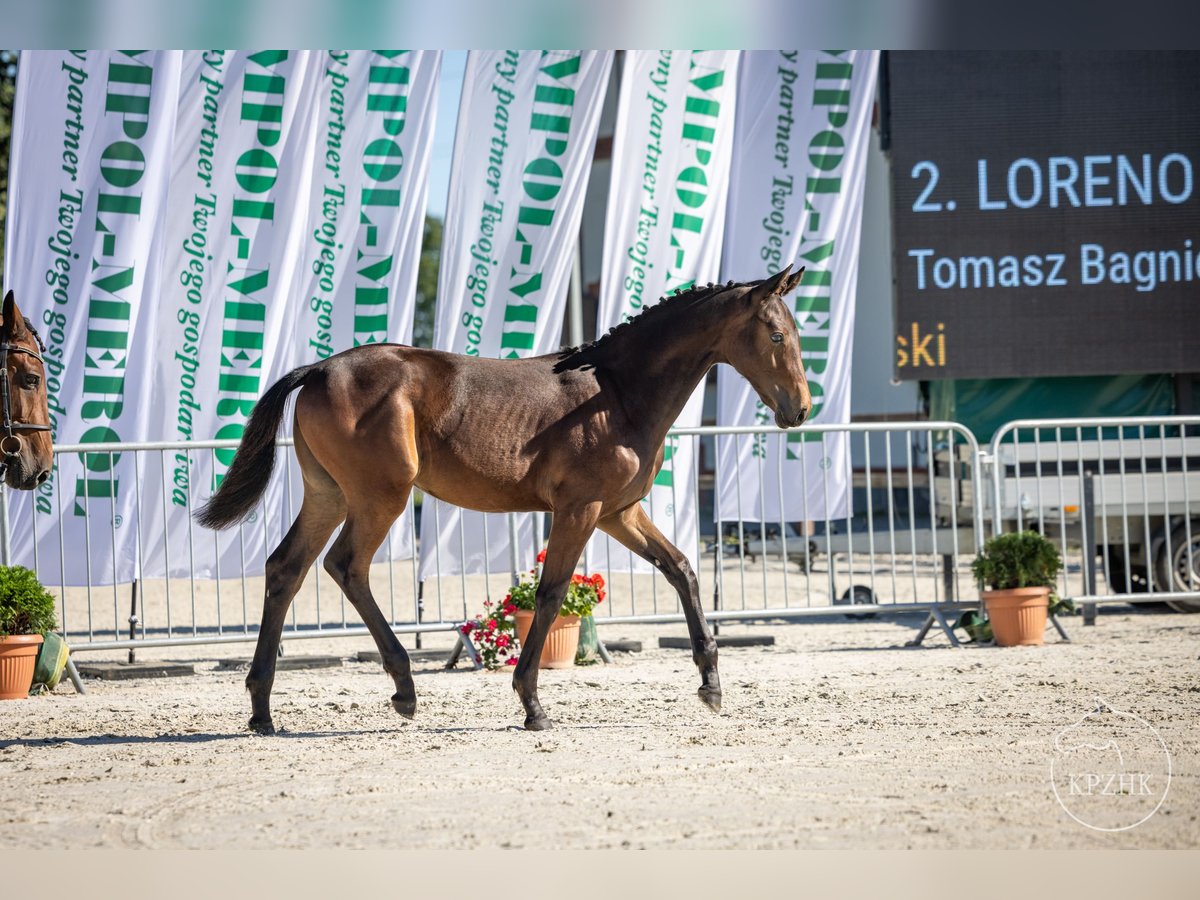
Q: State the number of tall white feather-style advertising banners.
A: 6